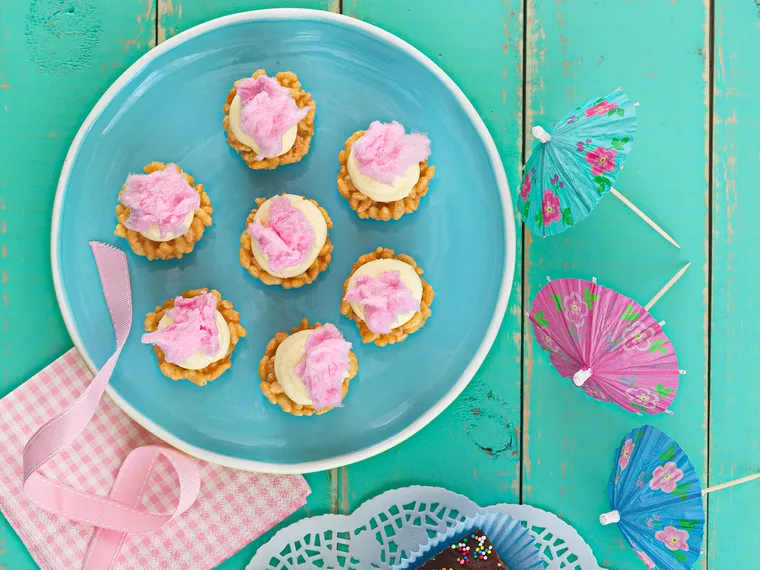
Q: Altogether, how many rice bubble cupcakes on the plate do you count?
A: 7